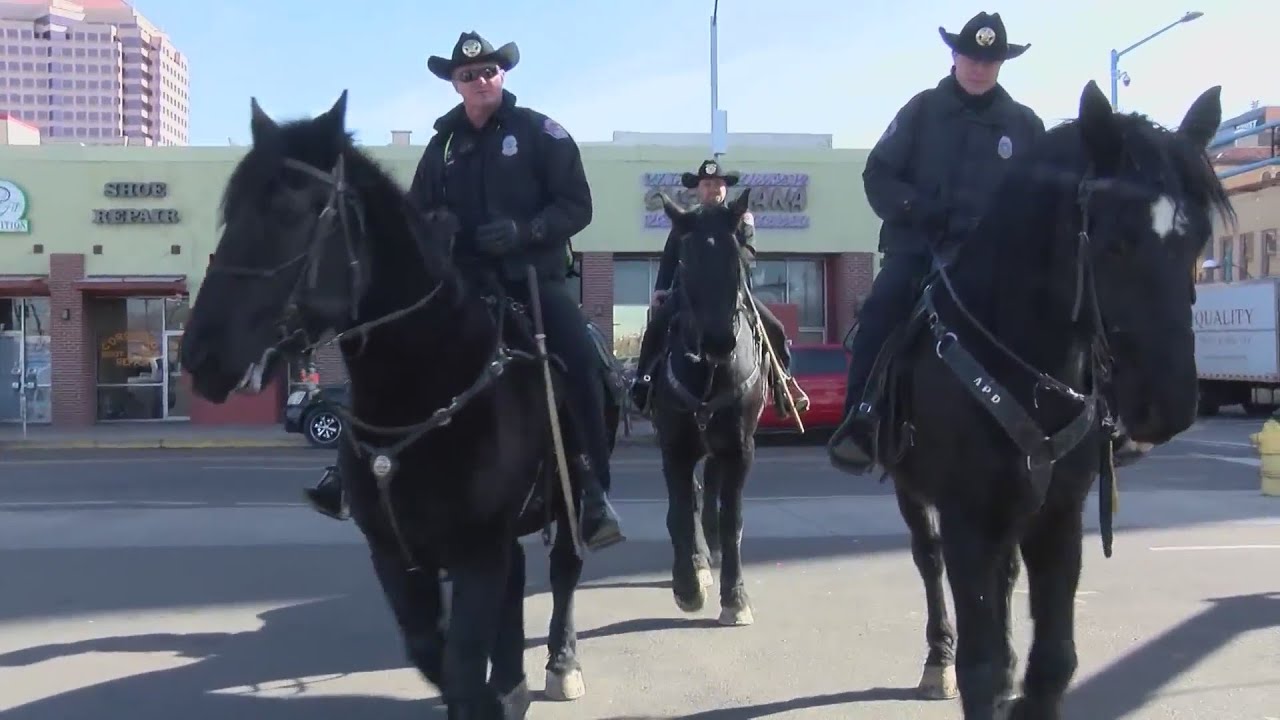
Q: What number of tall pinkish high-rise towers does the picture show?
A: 1